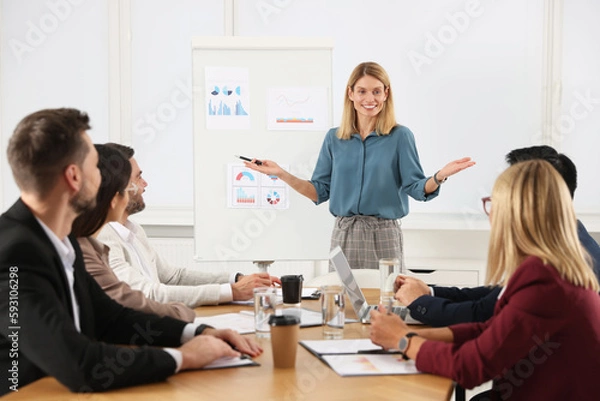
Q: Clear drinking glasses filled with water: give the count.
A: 3